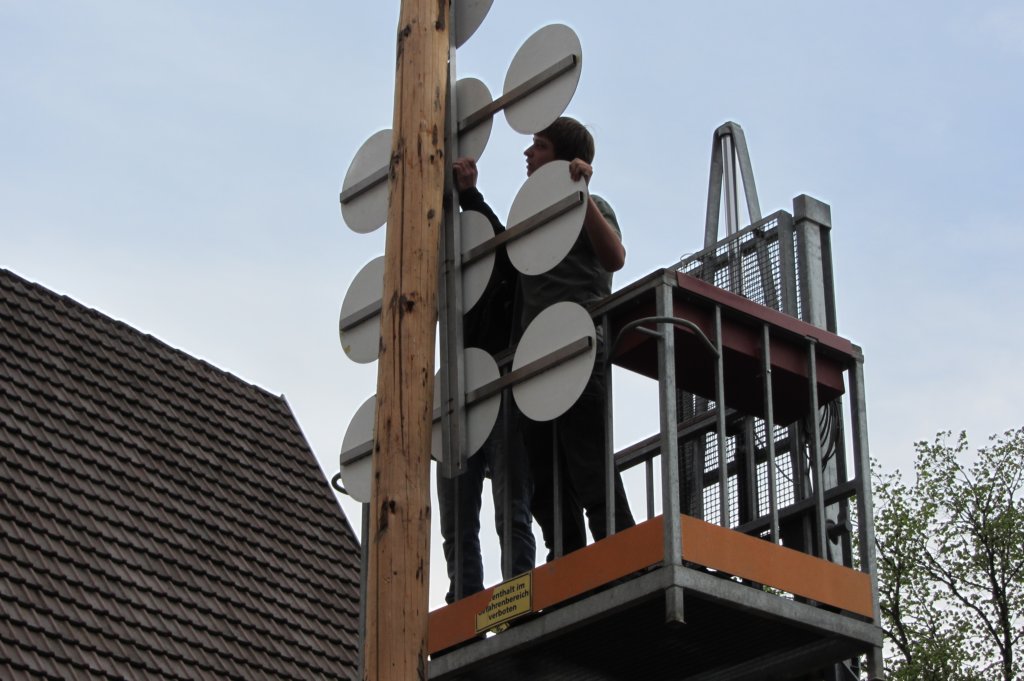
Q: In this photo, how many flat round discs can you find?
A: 10